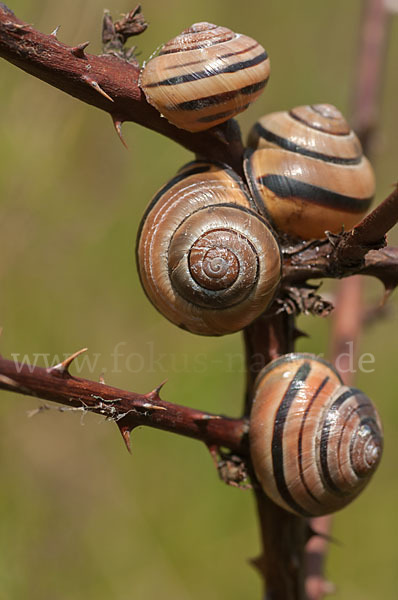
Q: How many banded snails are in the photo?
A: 4